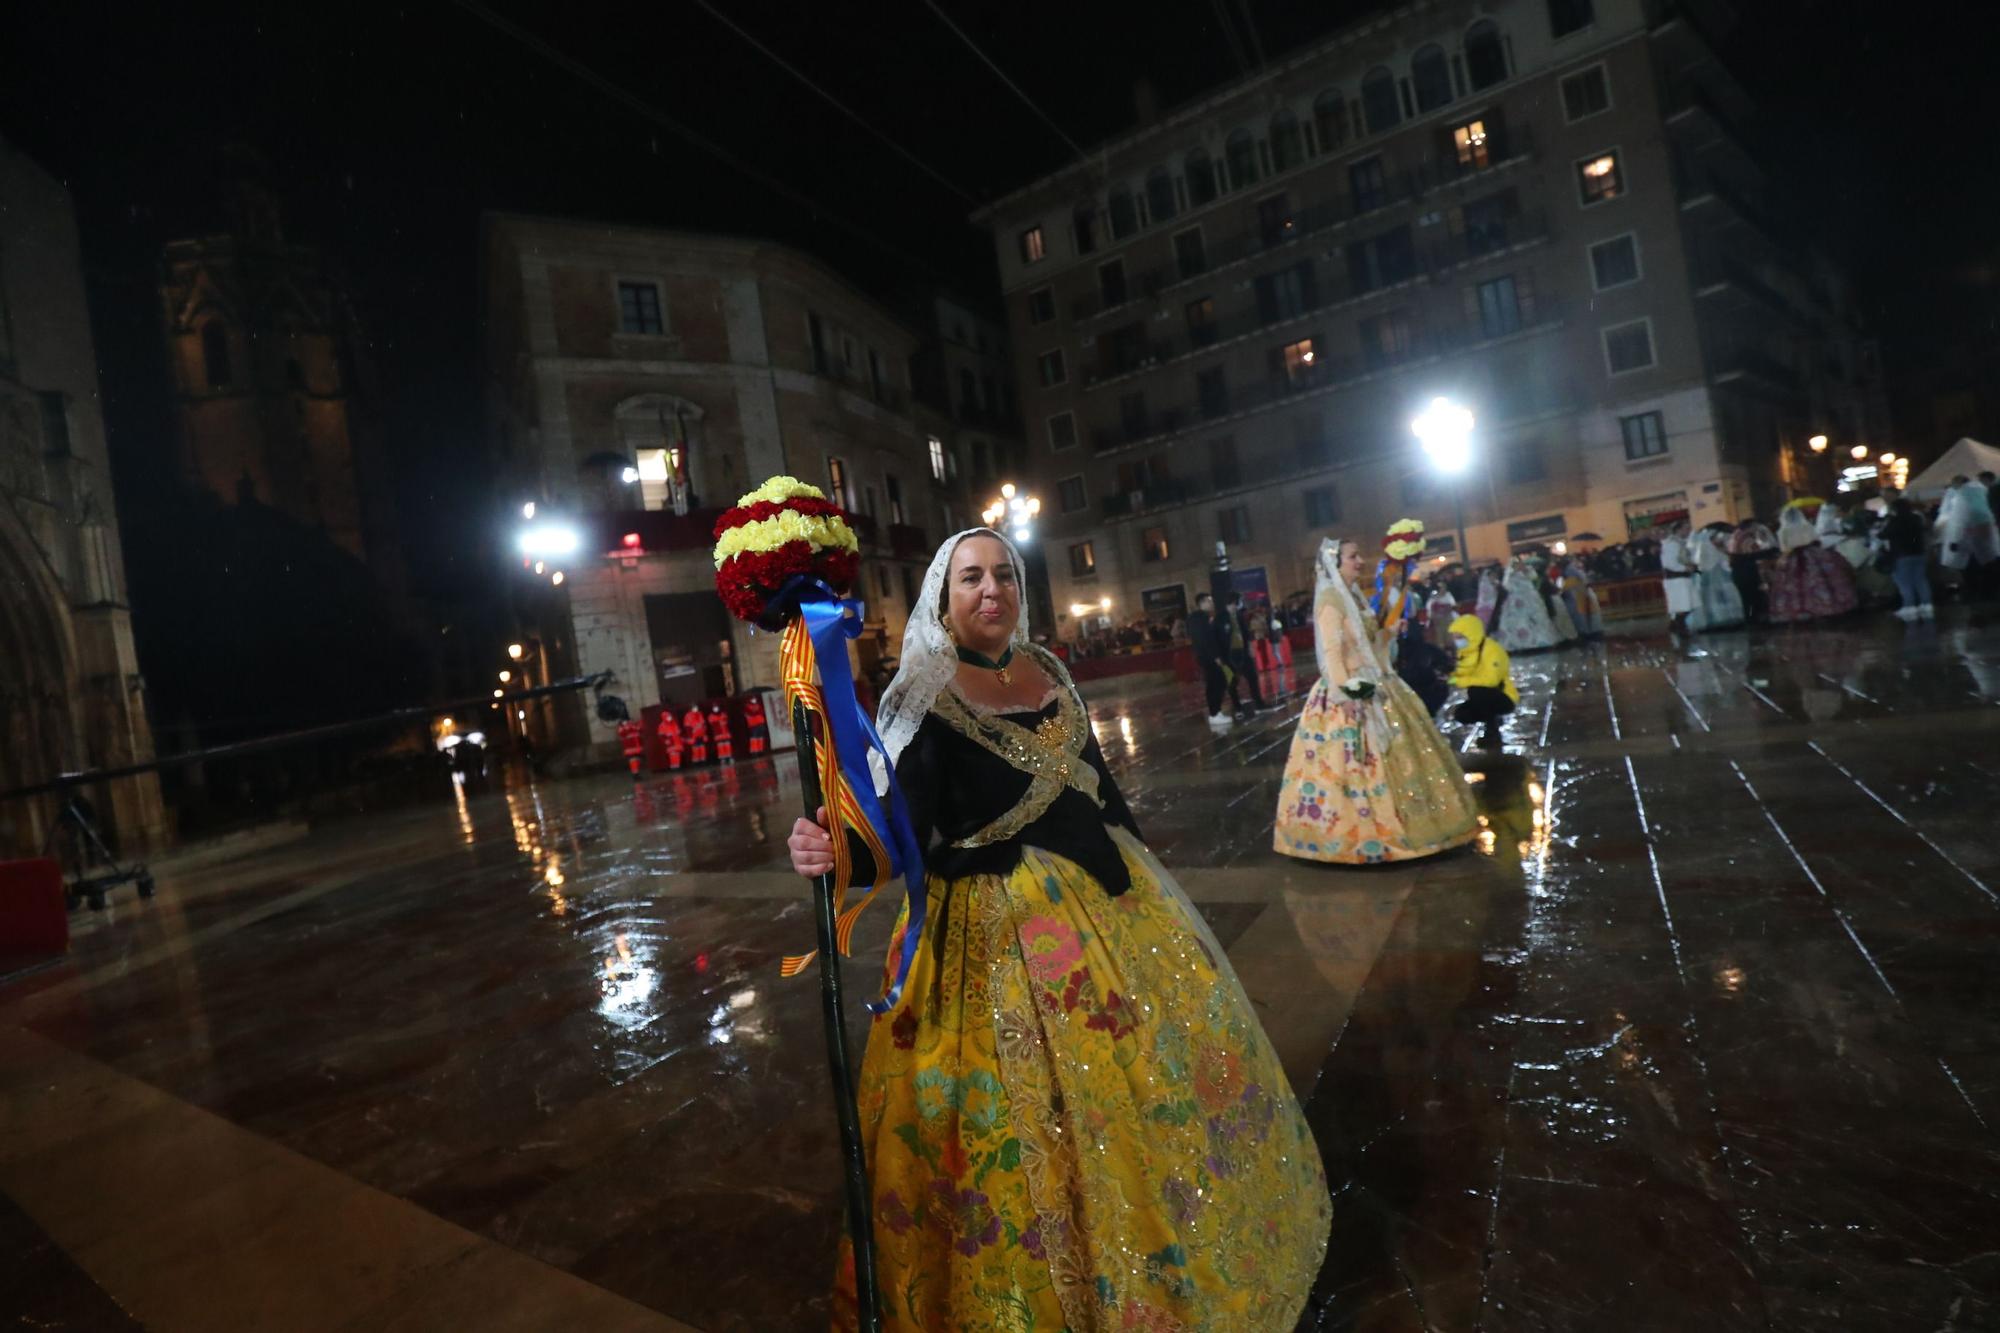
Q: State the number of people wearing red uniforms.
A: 5